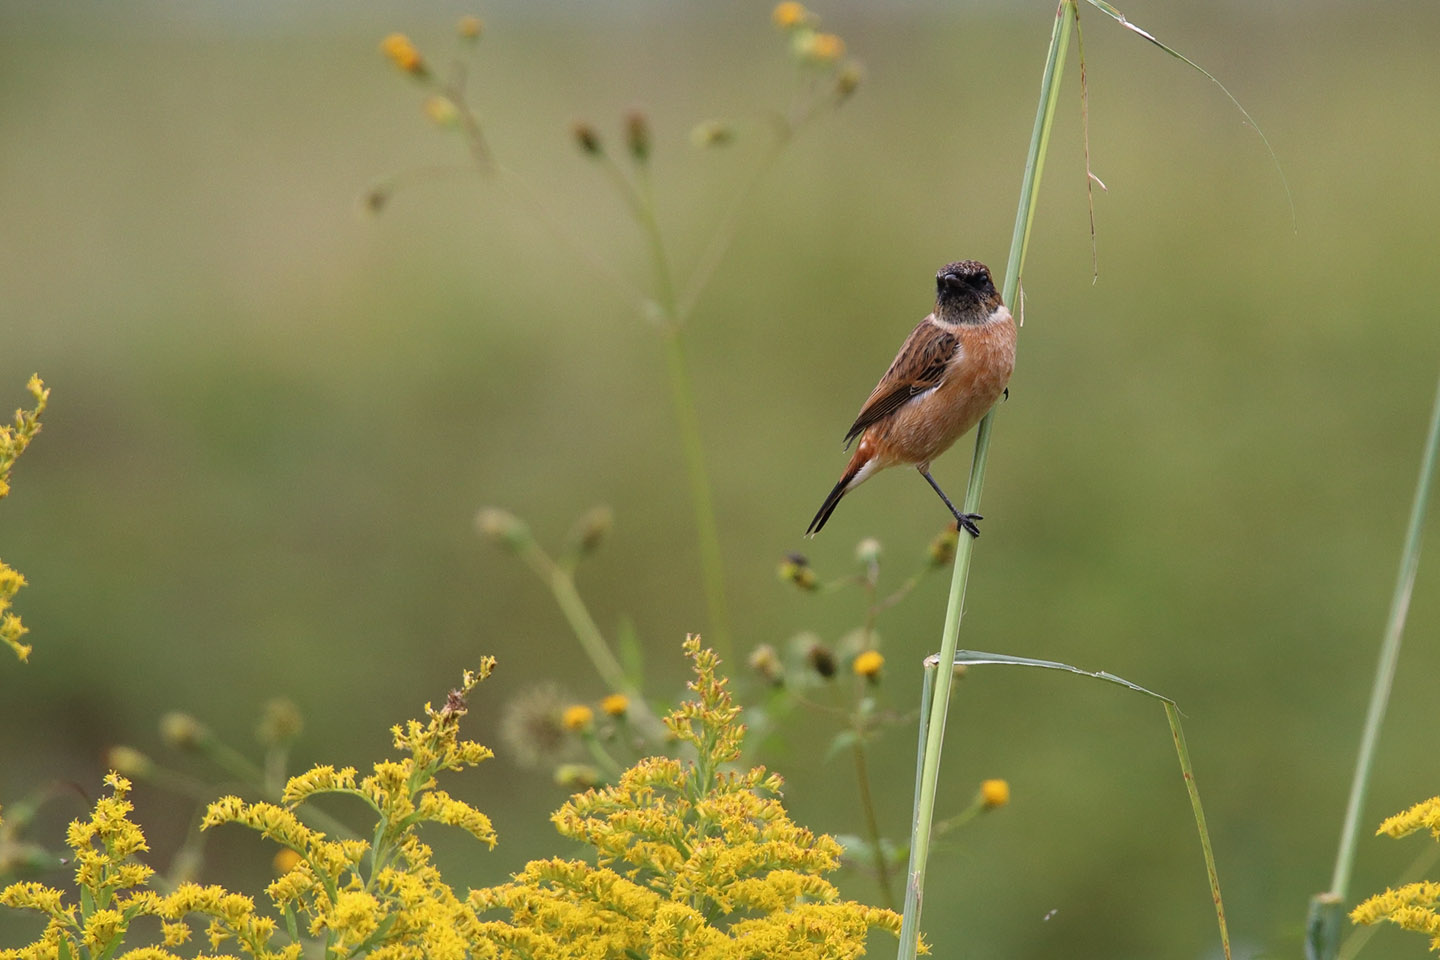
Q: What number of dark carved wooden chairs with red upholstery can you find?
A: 0